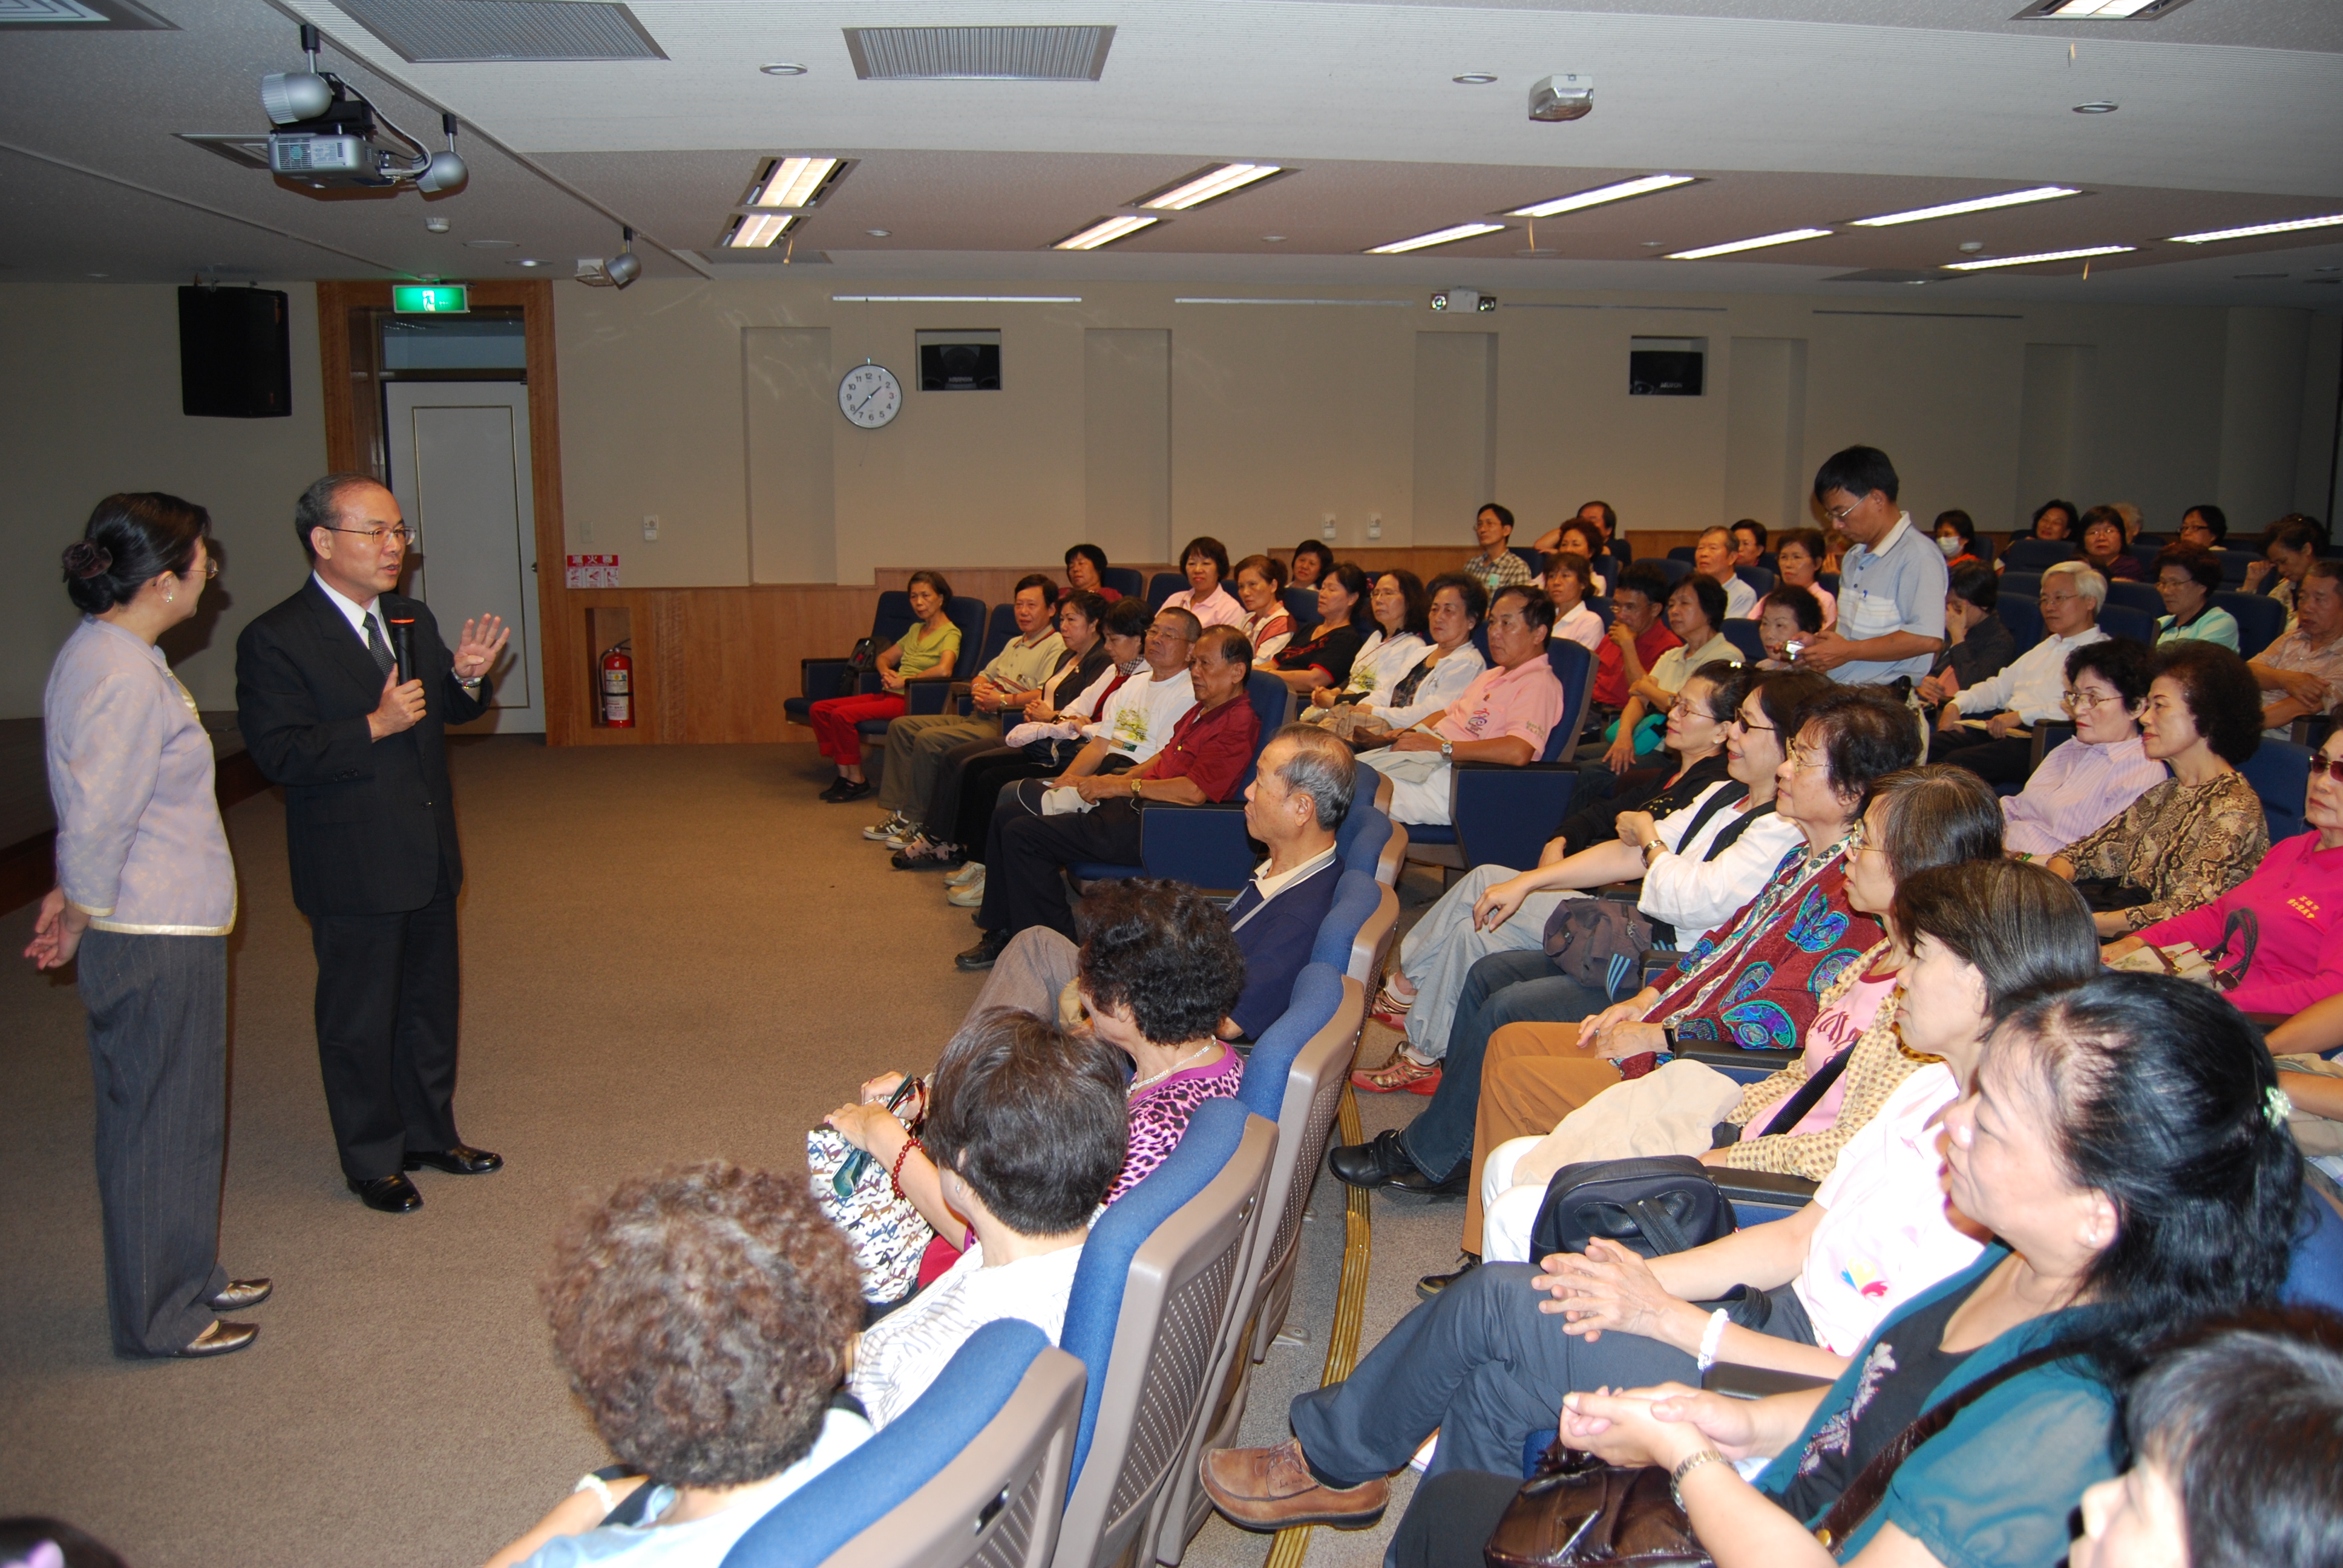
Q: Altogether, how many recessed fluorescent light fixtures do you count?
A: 11